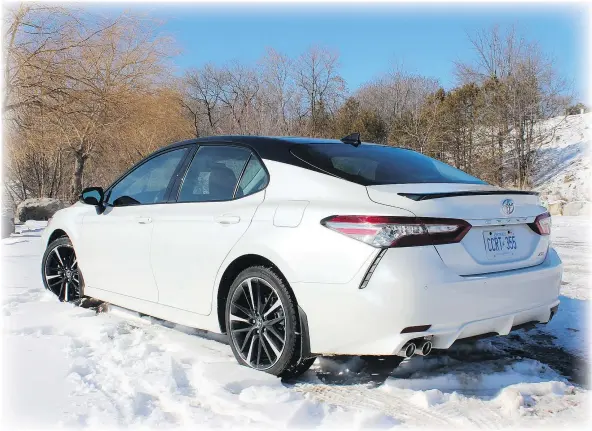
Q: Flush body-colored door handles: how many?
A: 2